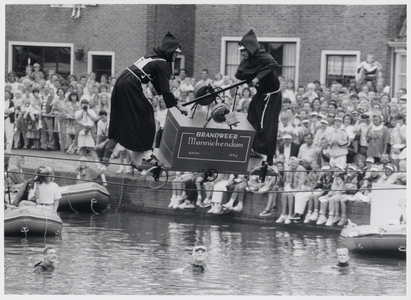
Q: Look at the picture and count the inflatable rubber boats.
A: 3